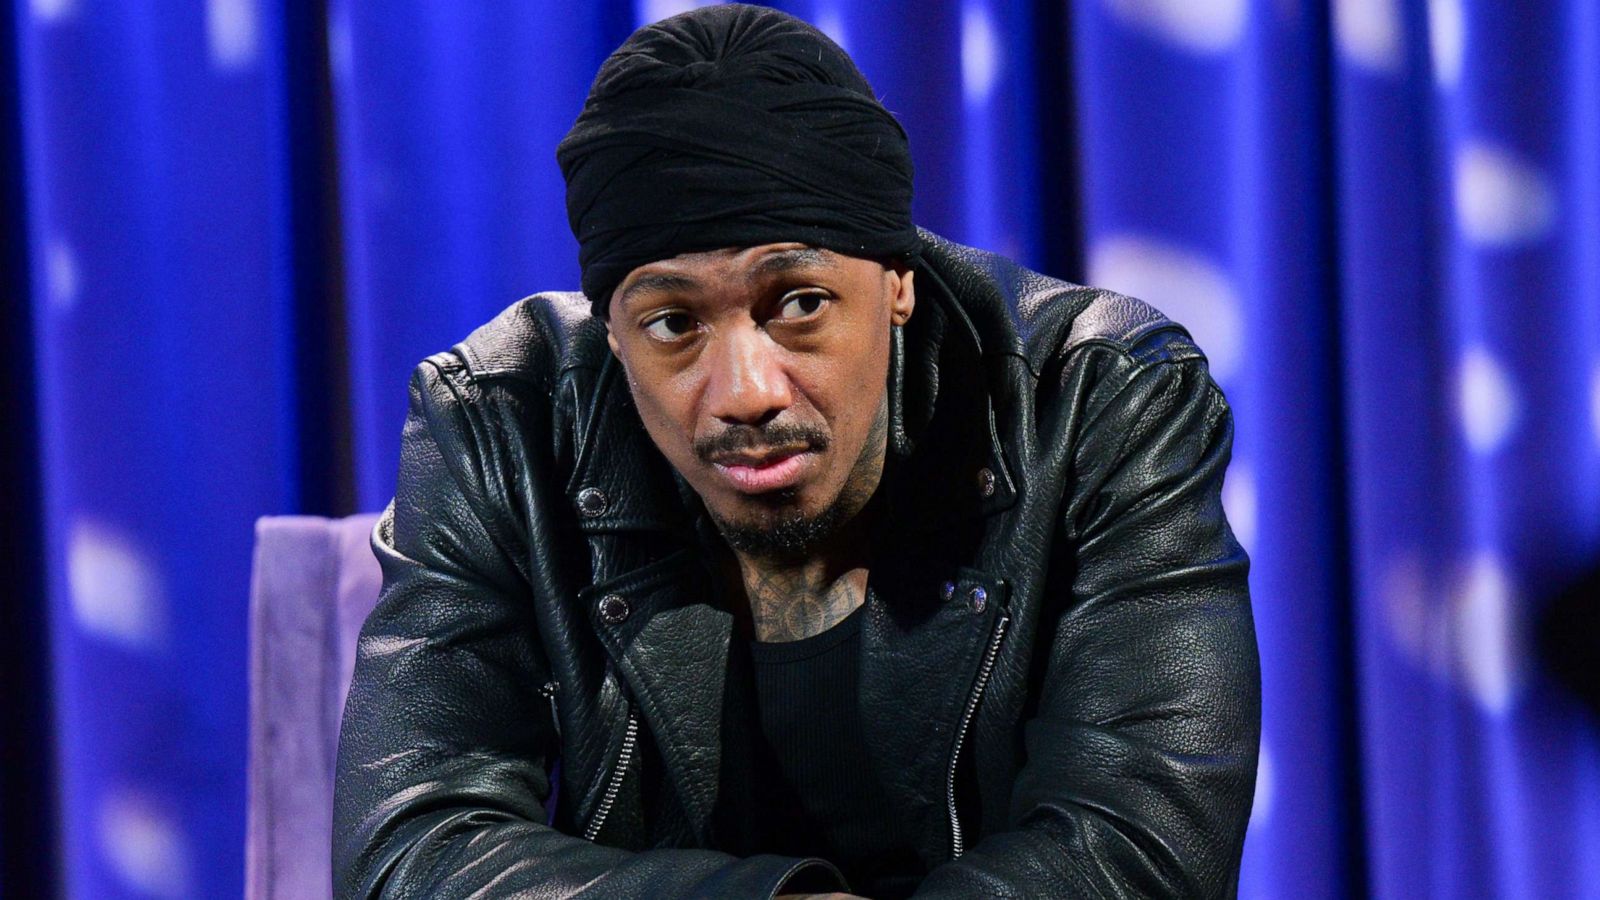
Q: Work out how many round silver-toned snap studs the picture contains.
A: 5